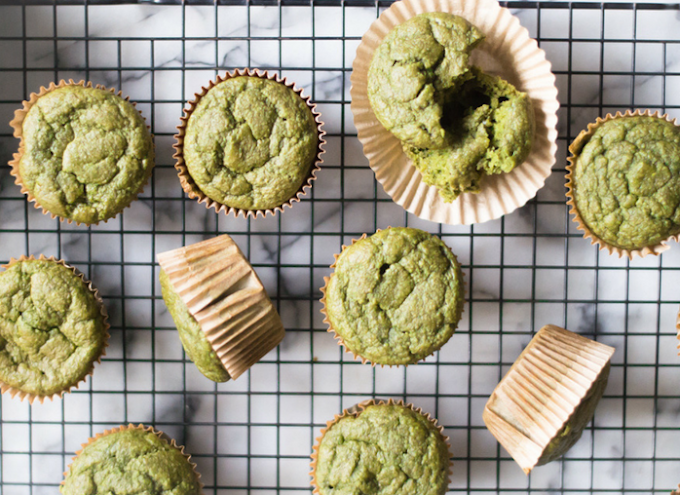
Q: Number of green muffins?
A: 10